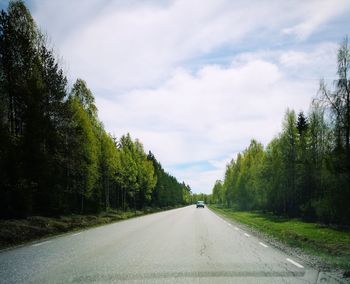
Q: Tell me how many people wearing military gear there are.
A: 0